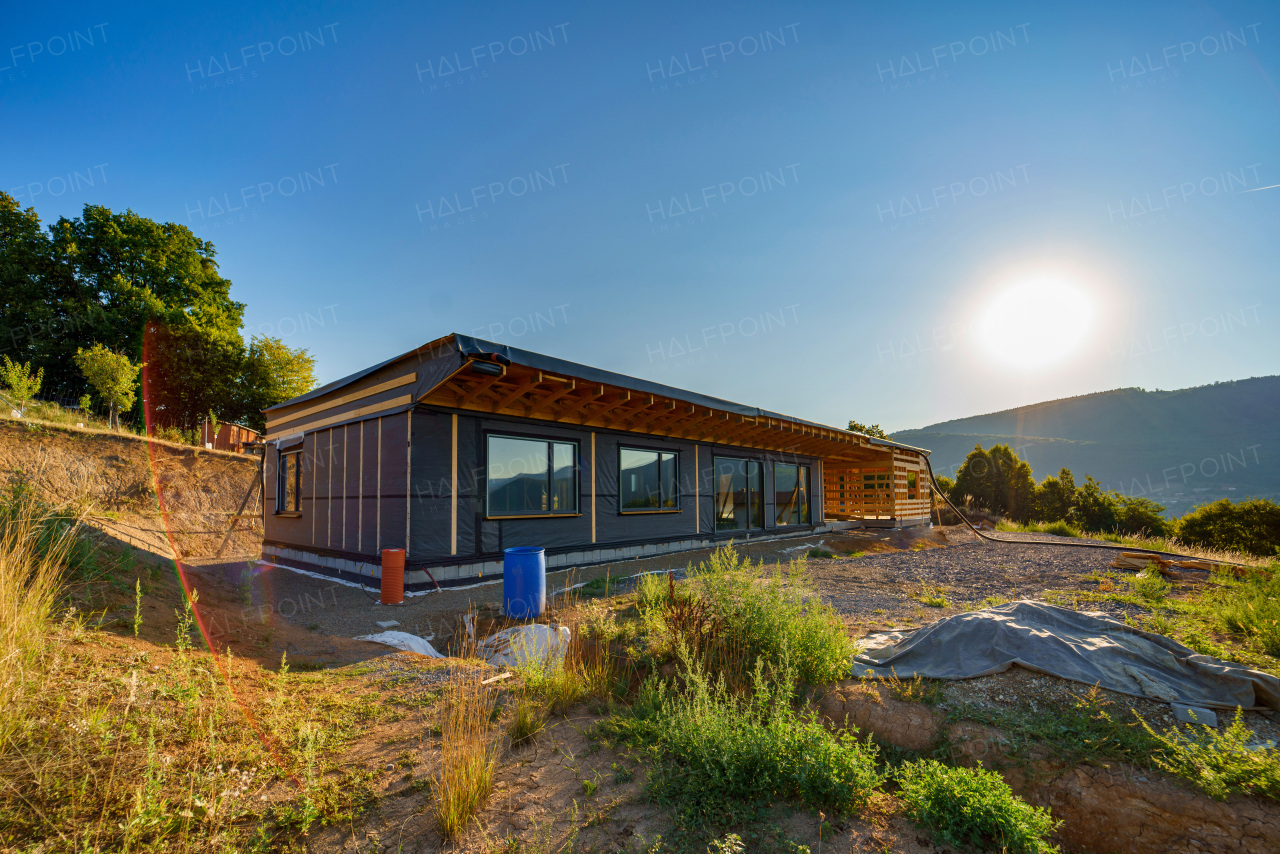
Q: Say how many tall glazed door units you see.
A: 2